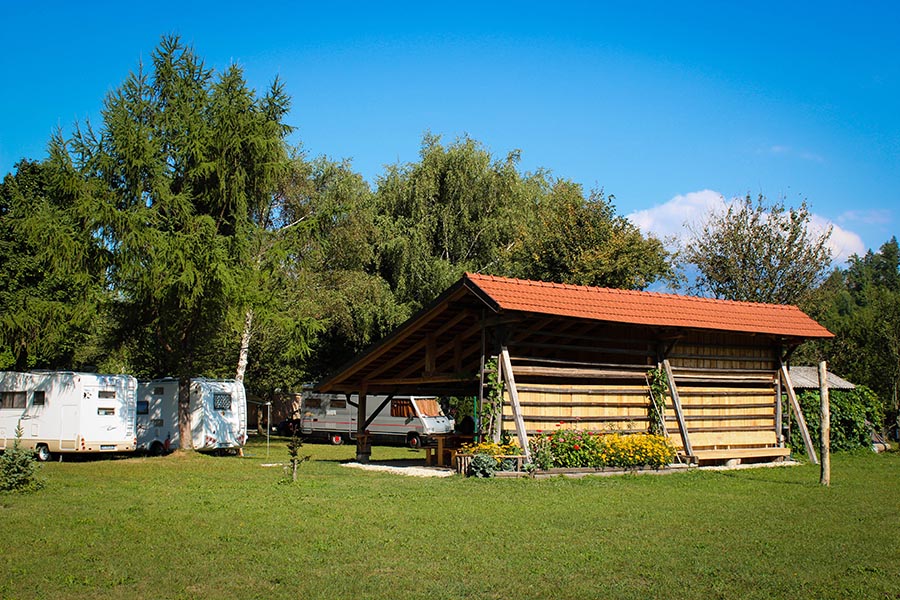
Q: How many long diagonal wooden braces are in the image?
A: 3